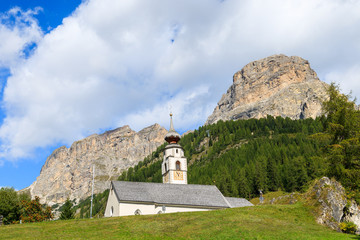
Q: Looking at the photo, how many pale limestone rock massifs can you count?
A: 2